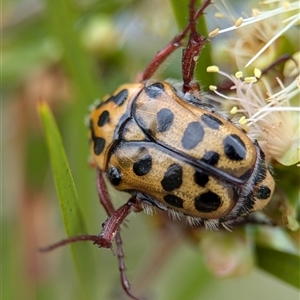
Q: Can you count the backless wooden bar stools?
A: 0